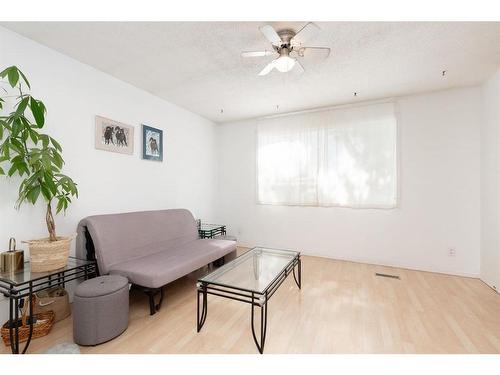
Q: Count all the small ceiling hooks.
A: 4